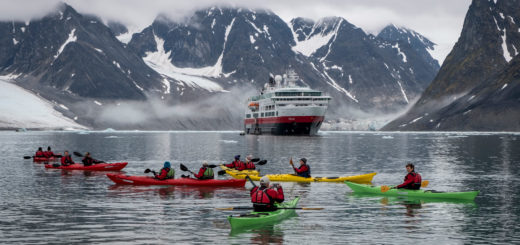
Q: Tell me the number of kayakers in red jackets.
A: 11